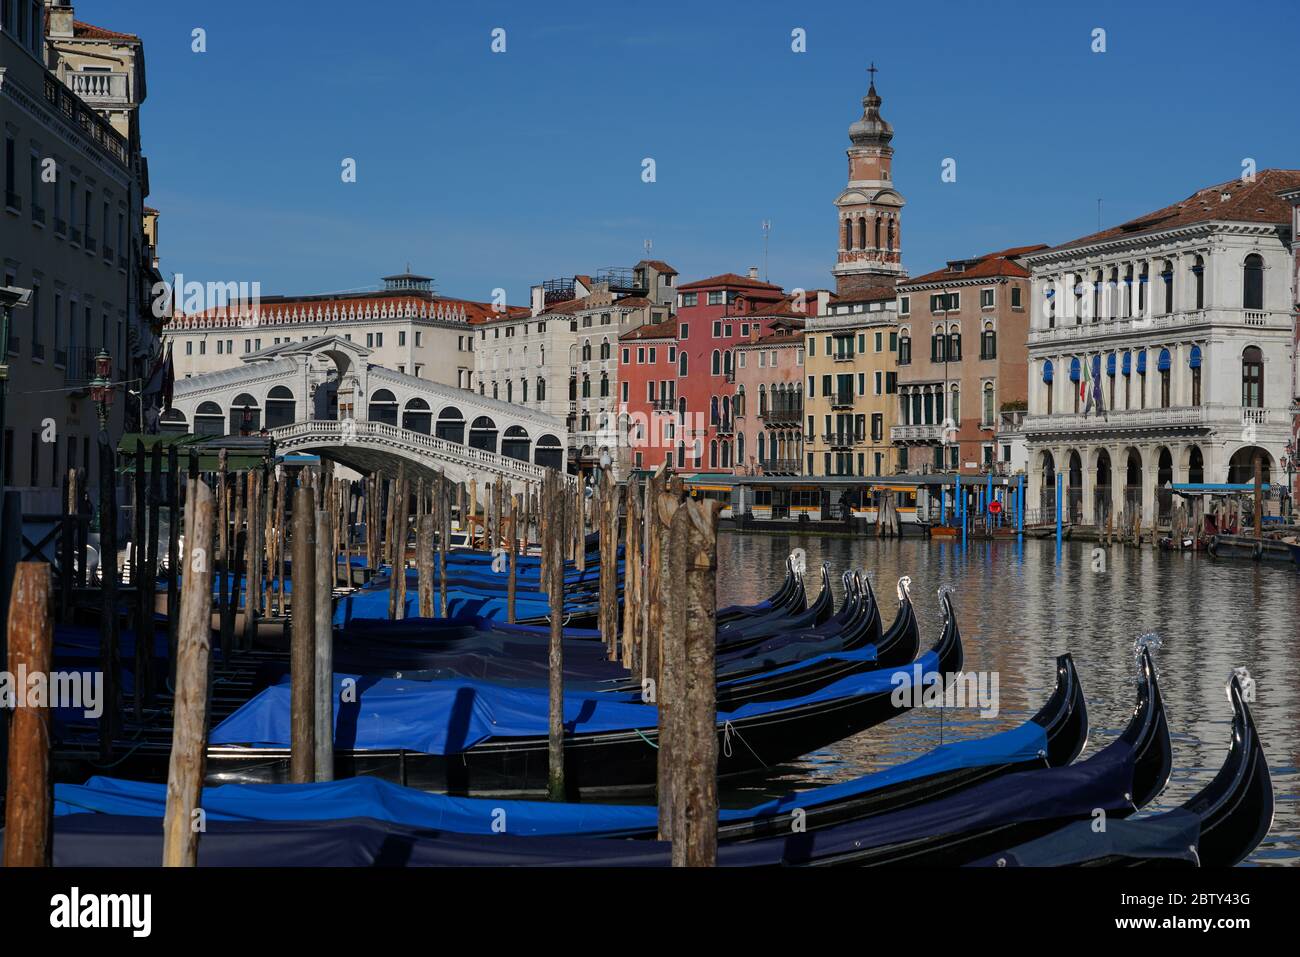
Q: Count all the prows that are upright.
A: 11